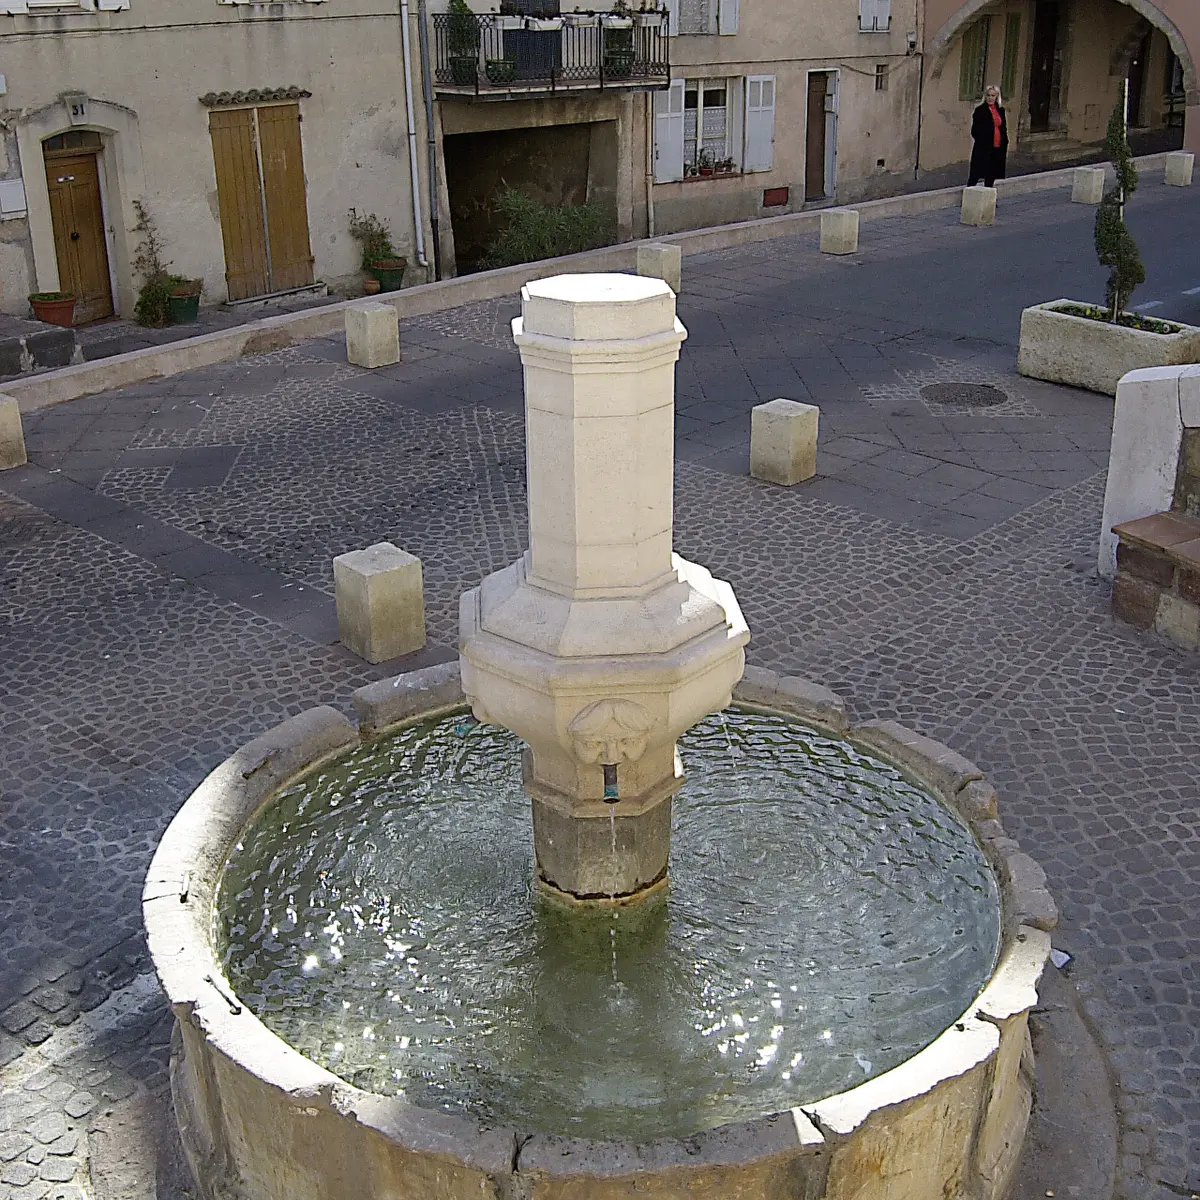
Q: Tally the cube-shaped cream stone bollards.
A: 9